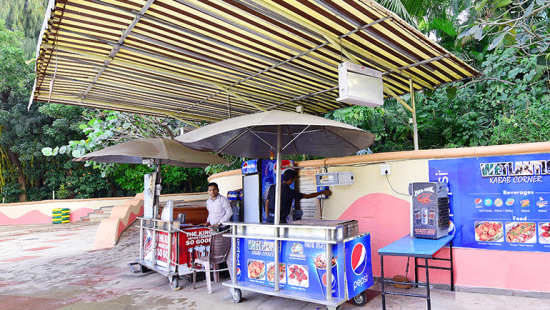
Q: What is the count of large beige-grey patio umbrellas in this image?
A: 2